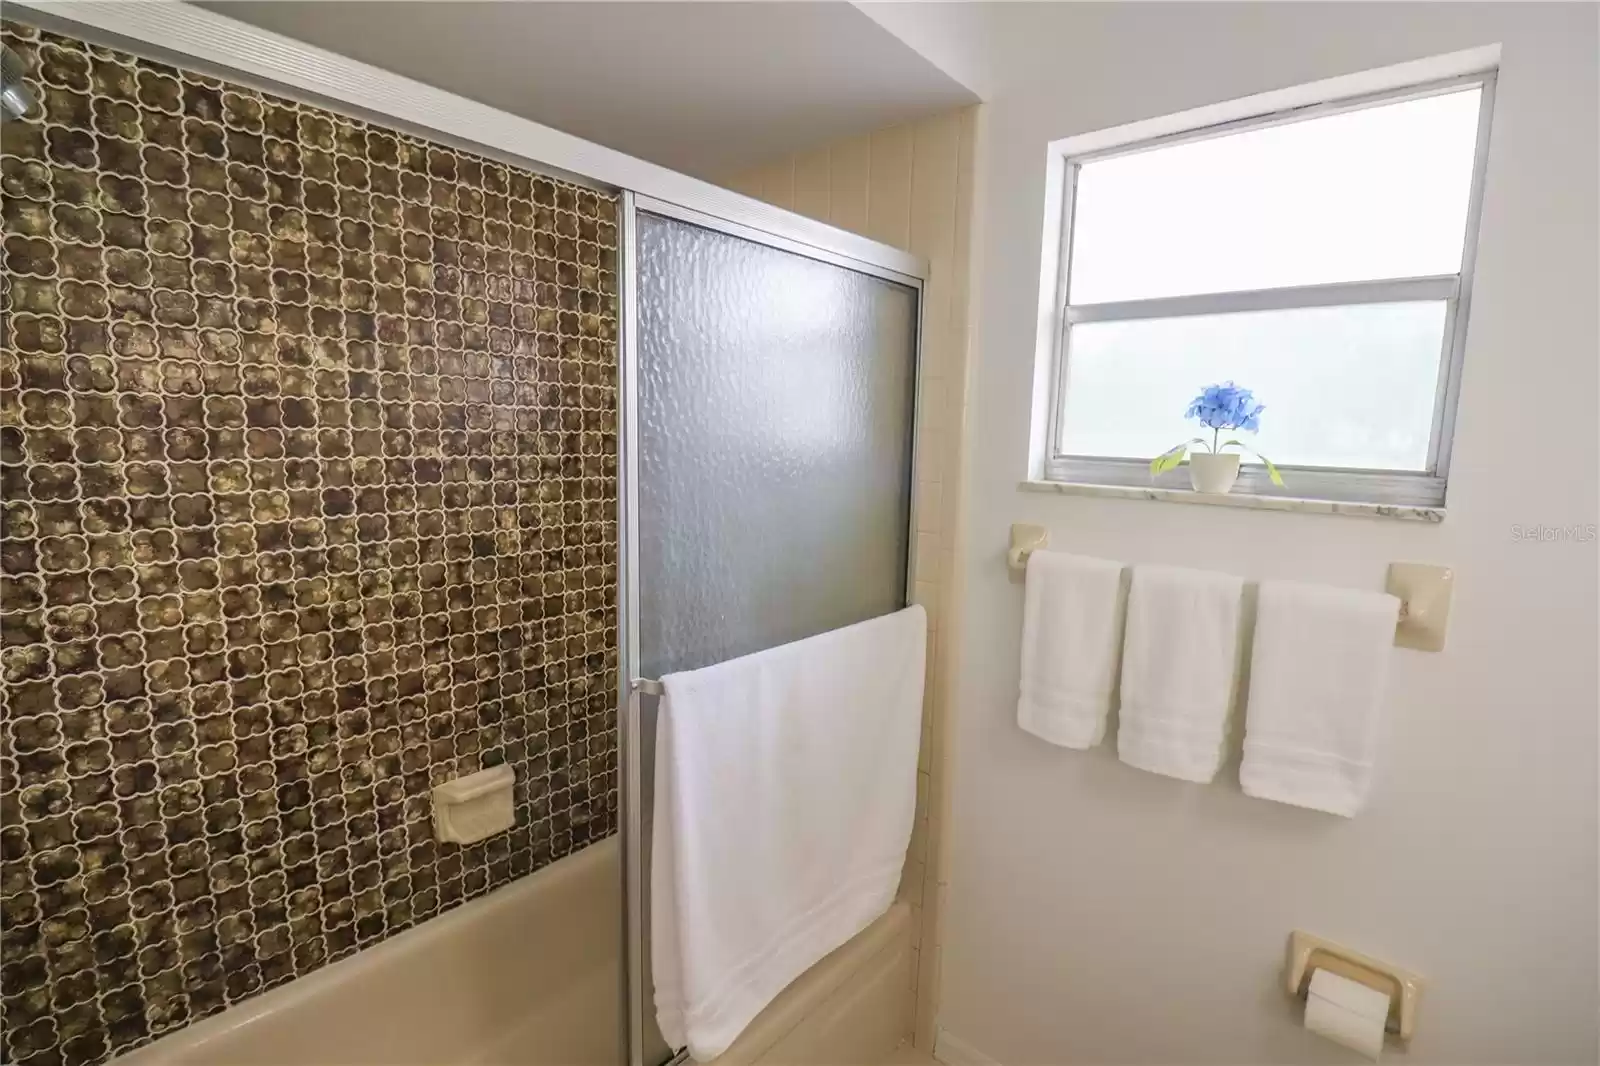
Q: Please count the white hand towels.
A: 3